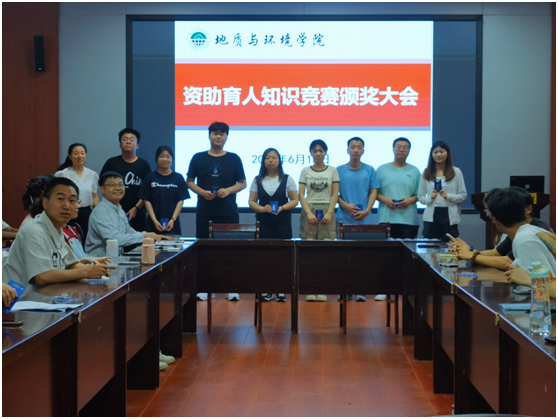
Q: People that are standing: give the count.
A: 9